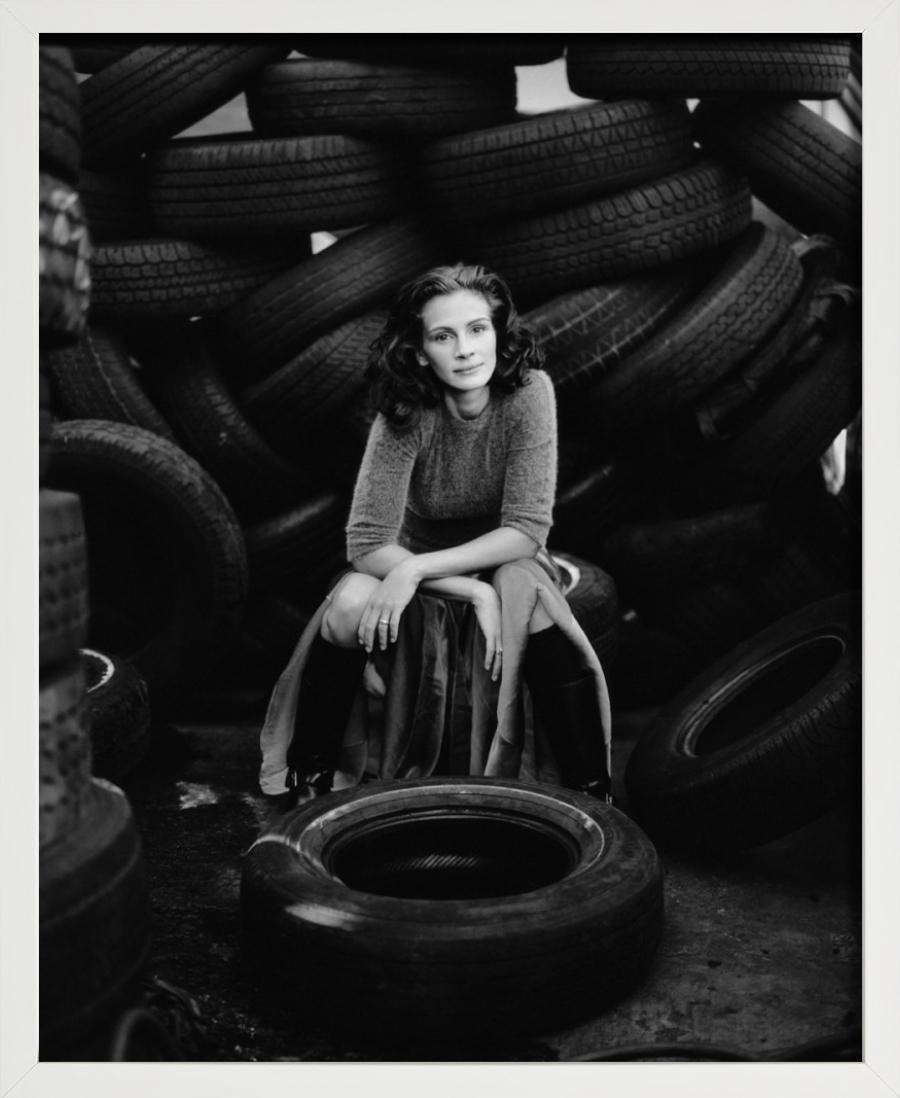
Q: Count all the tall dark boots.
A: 2